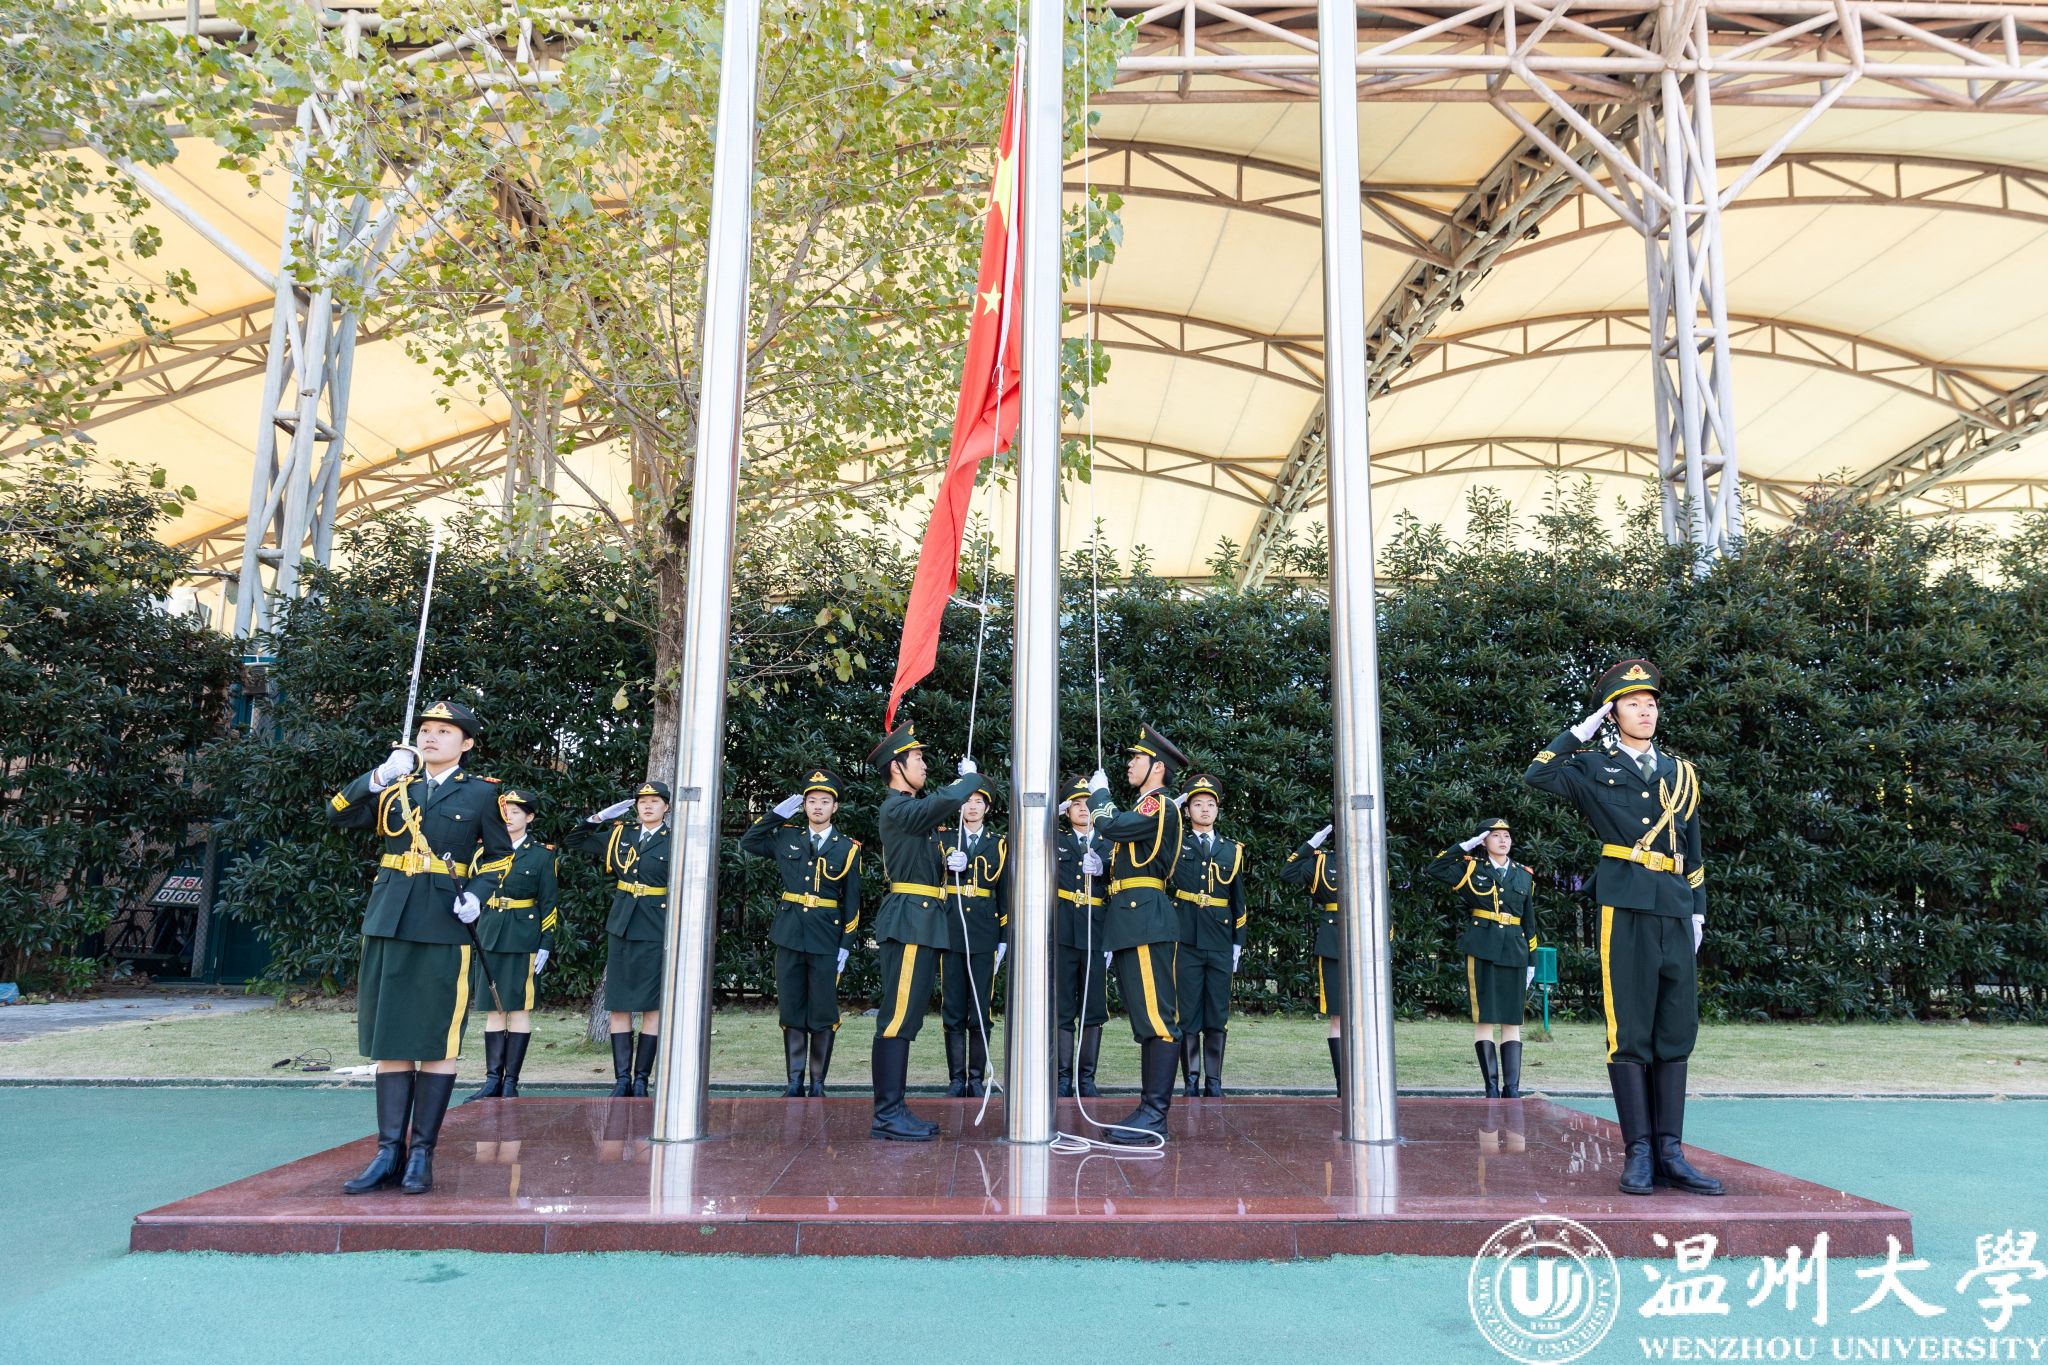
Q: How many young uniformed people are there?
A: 12